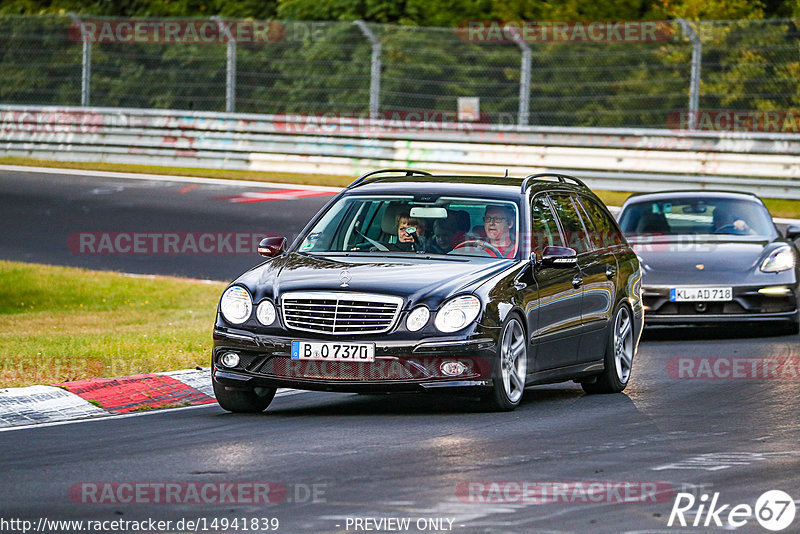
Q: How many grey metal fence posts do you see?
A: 5